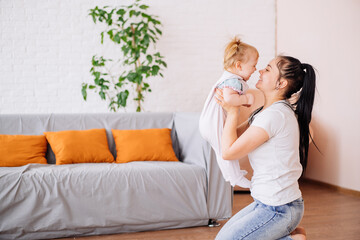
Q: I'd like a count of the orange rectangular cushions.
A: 3